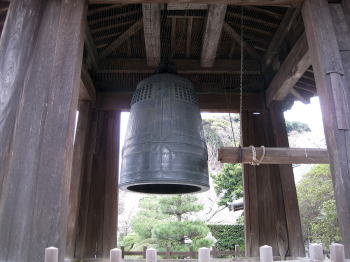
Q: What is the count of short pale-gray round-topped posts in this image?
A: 7